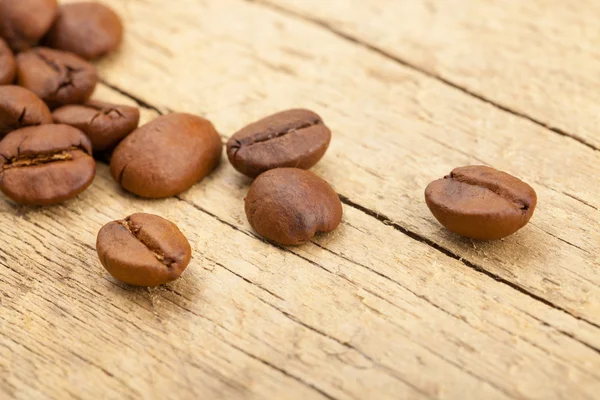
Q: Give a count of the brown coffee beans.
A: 12